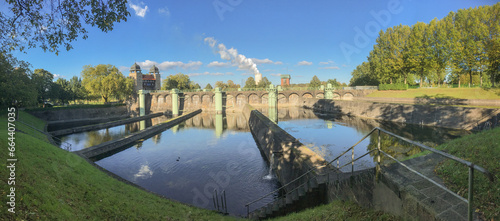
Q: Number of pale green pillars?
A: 5